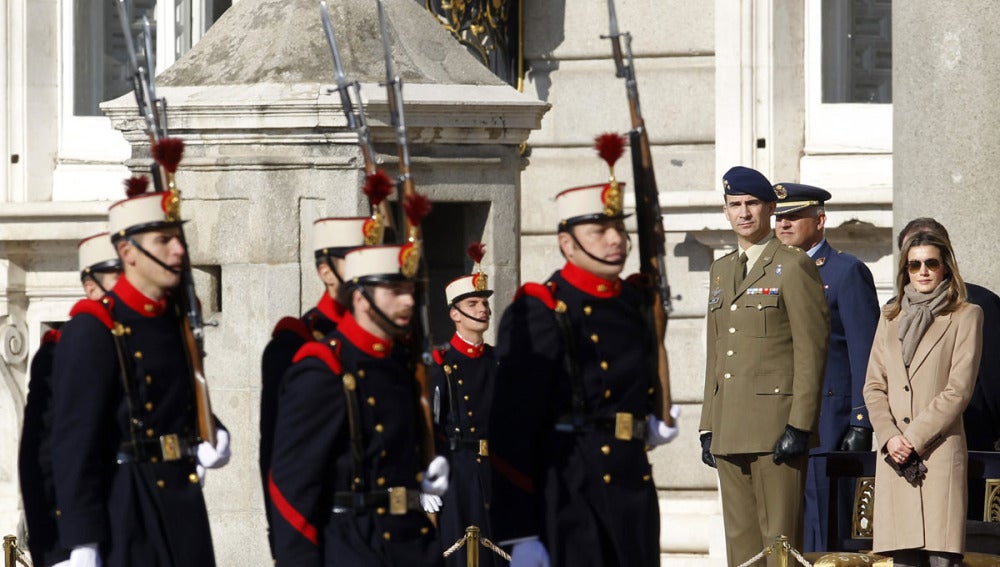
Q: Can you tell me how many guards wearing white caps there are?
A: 6